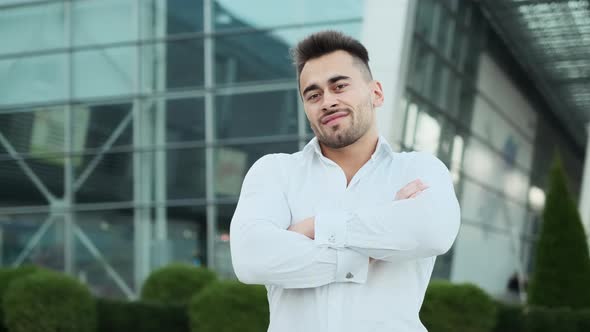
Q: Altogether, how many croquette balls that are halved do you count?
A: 0